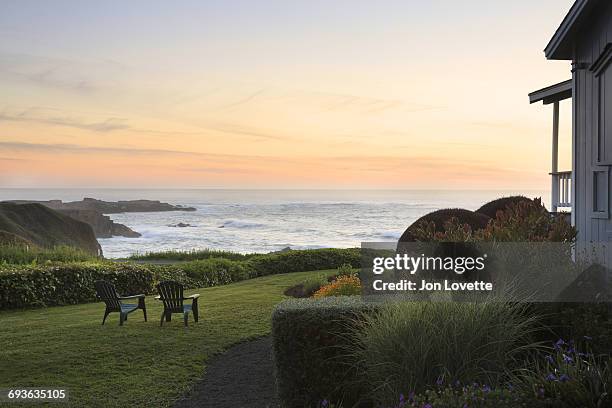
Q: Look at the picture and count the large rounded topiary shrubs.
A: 2